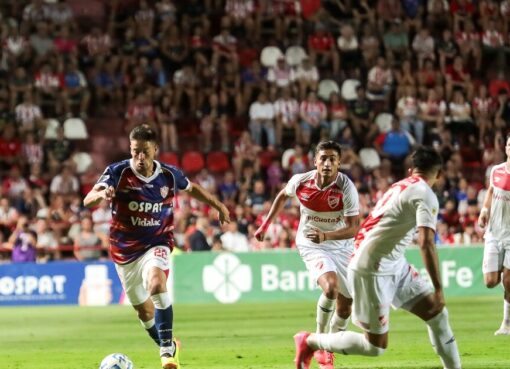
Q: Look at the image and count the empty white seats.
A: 10